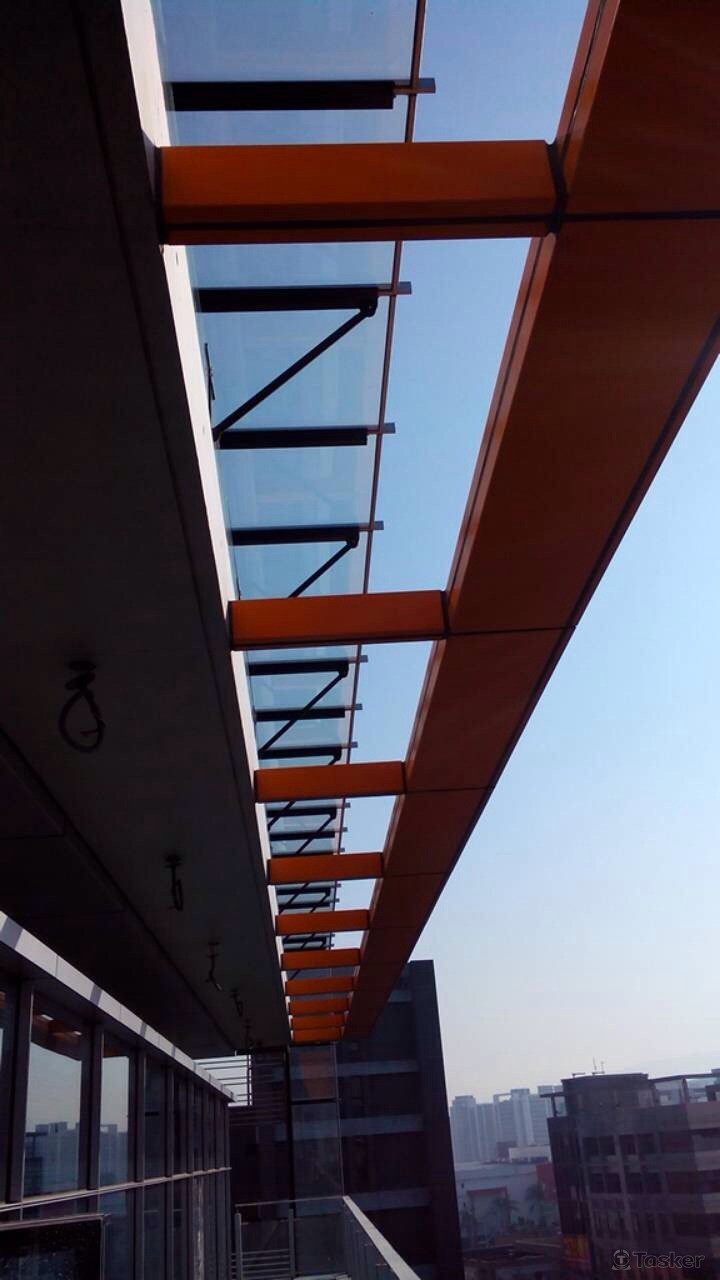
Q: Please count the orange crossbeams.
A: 10